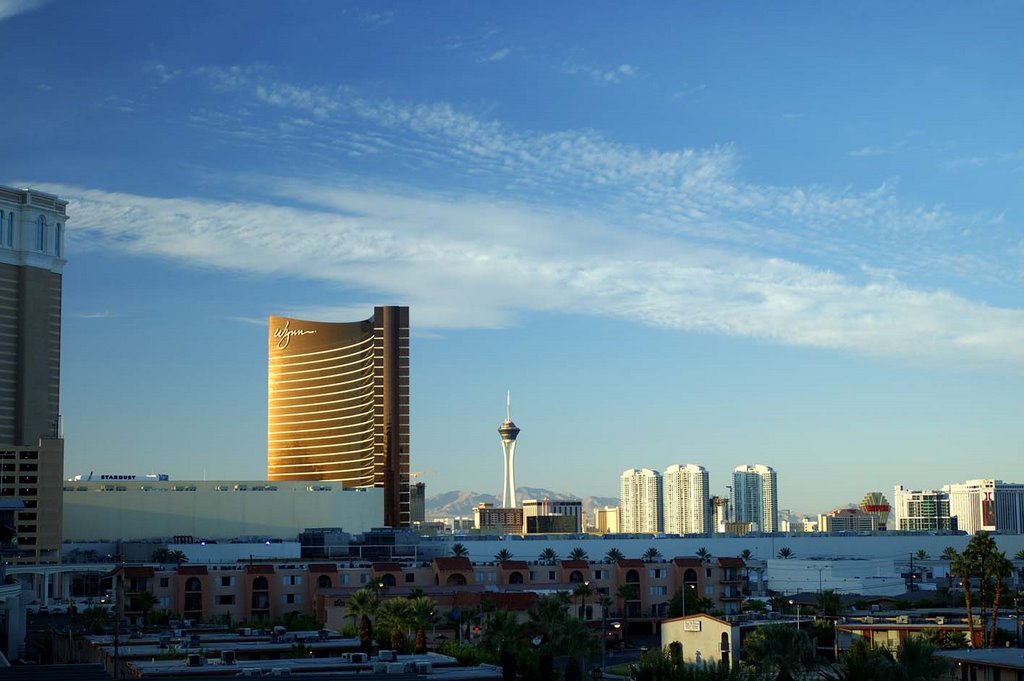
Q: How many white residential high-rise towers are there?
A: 3